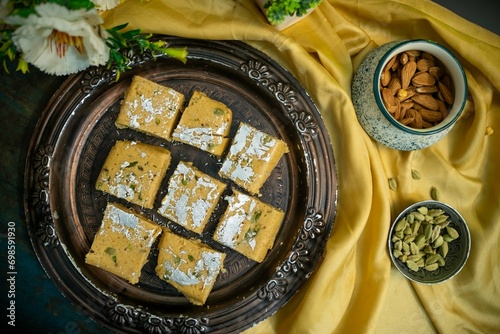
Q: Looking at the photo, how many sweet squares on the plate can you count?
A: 8